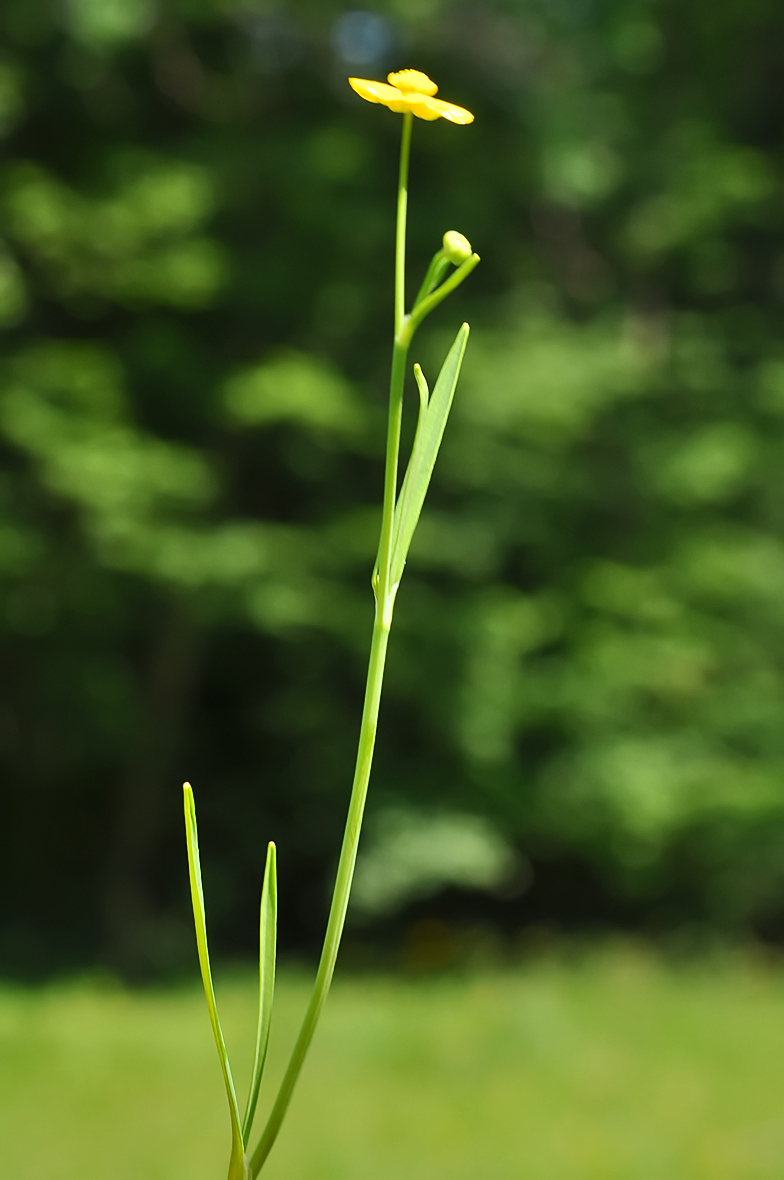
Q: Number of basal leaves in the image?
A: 2